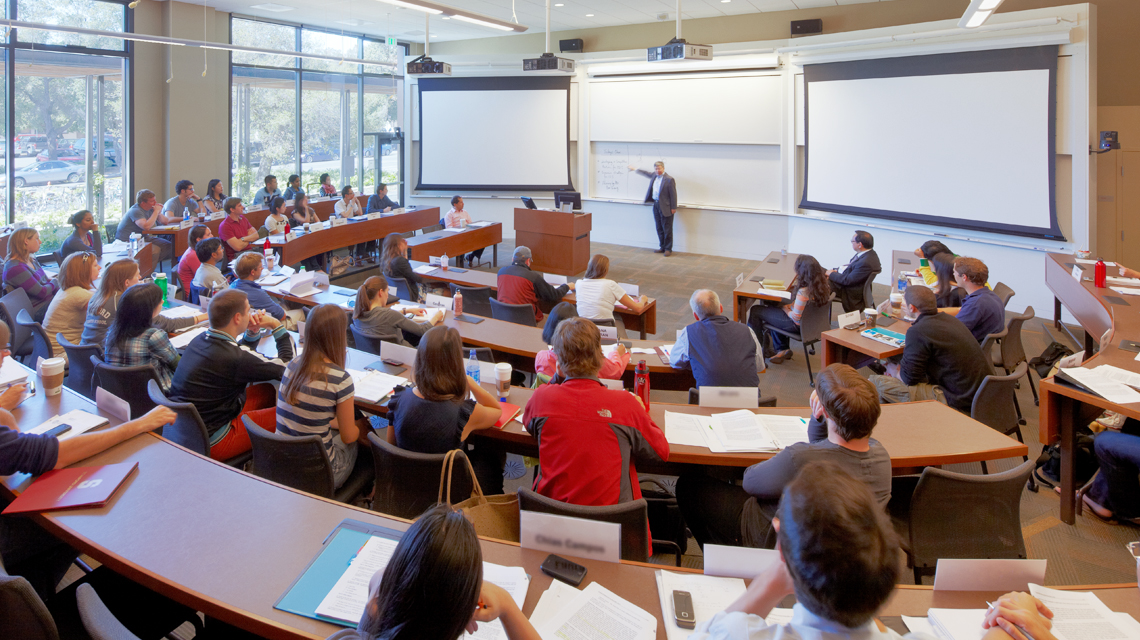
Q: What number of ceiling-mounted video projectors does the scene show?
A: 3